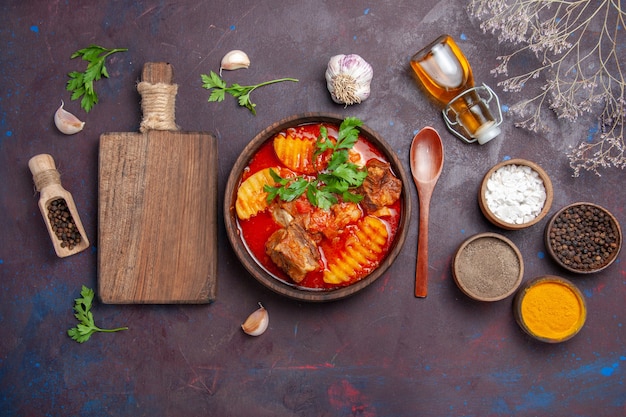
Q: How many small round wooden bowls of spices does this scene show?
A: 4